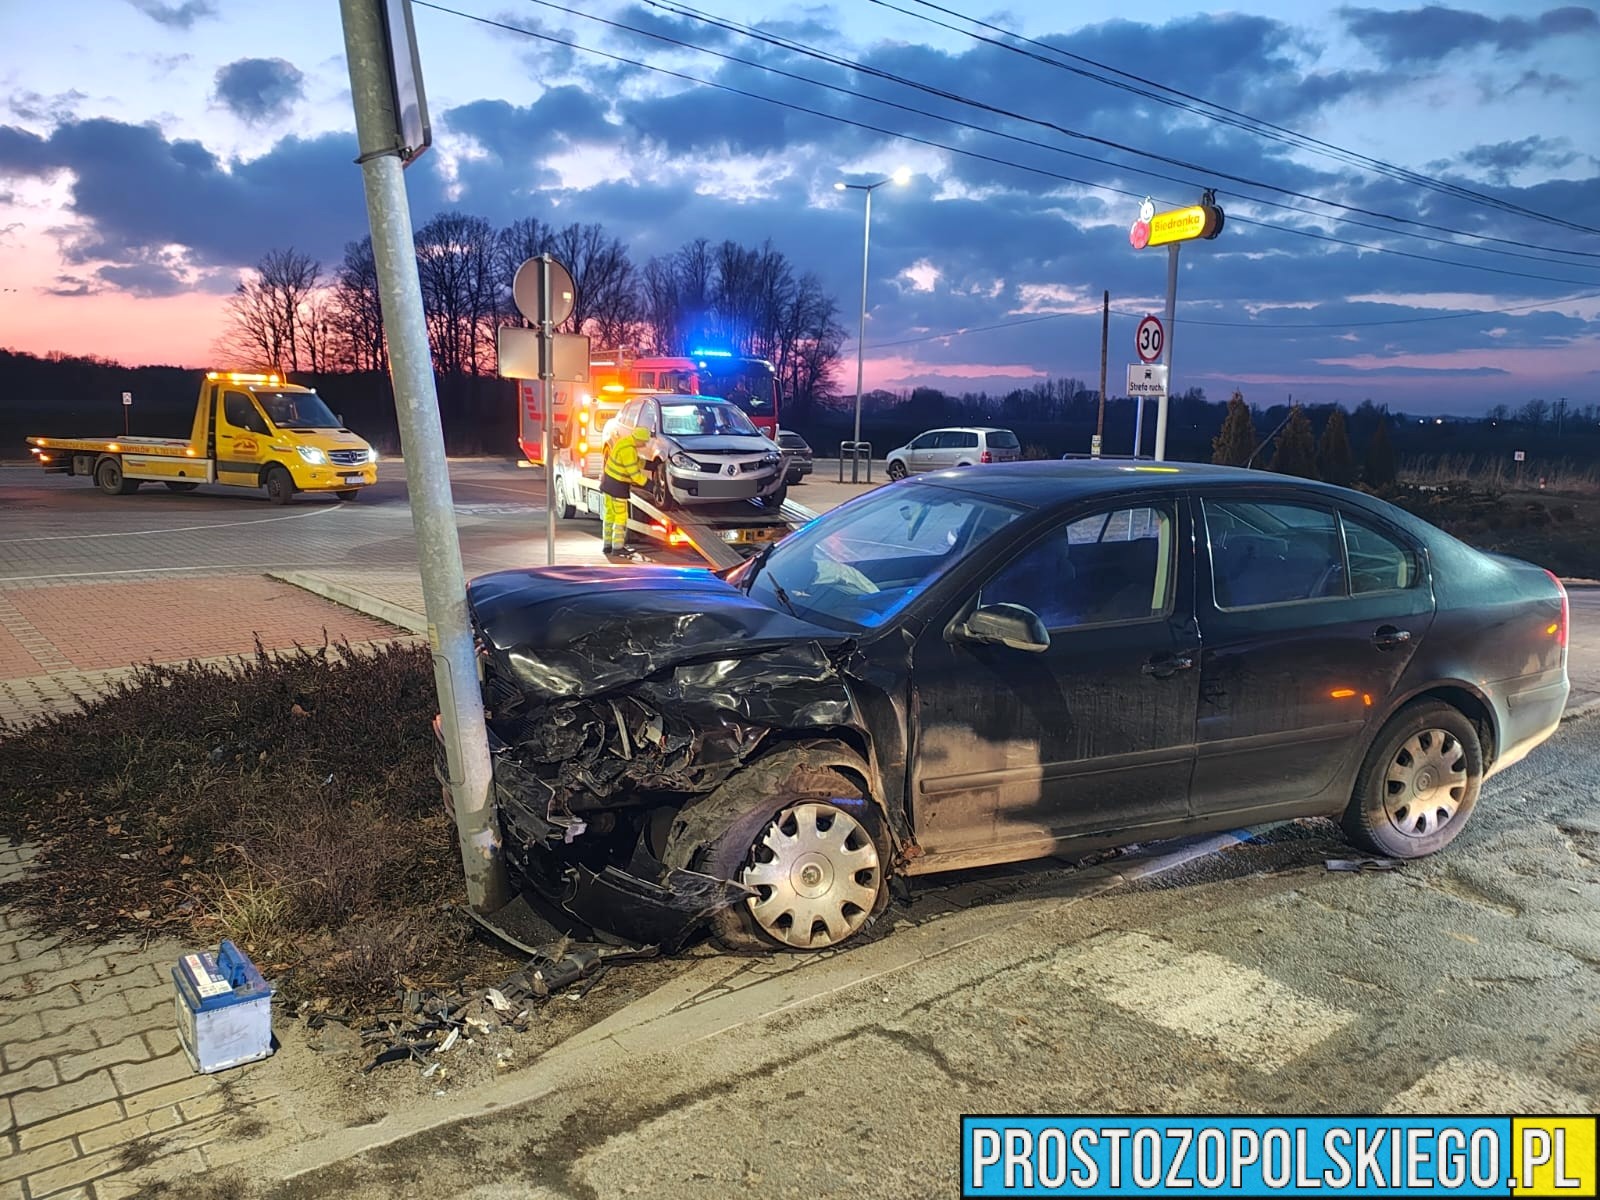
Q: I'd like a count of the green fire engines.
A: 0